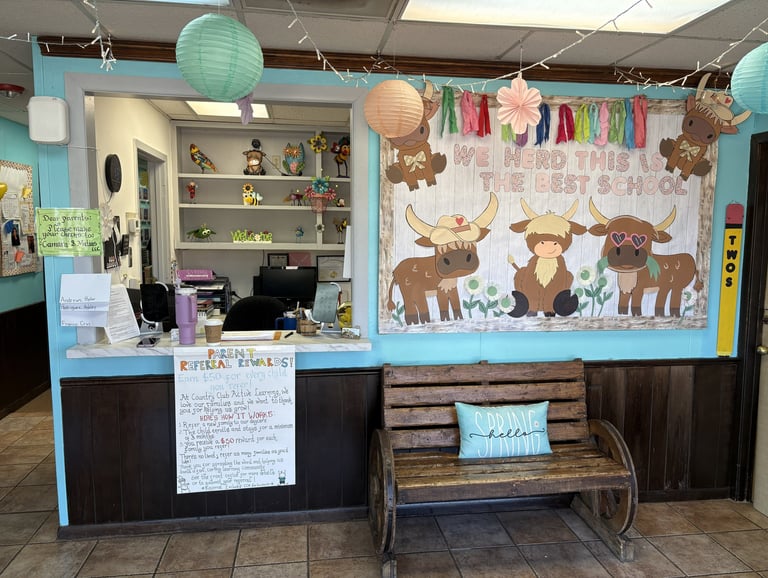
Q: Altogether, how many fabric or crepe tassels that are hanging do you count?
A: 13